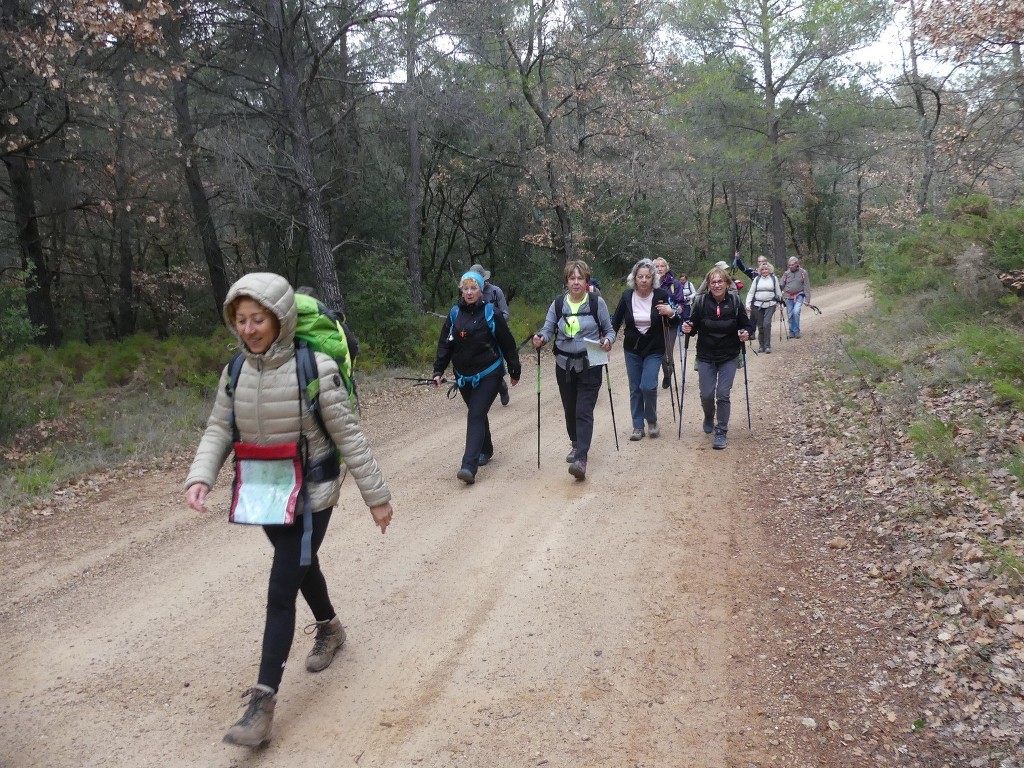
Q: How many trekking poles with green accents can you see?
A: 2